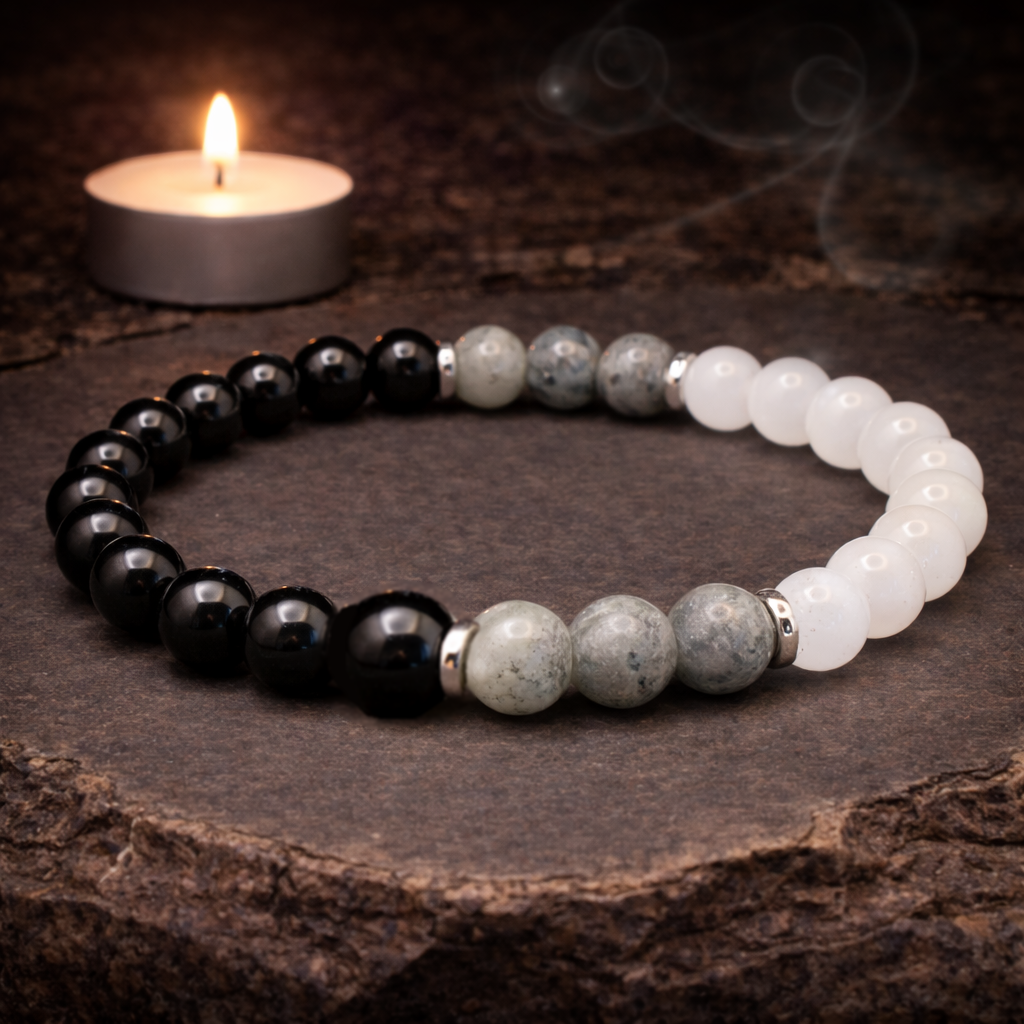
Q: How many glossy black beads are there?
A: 12